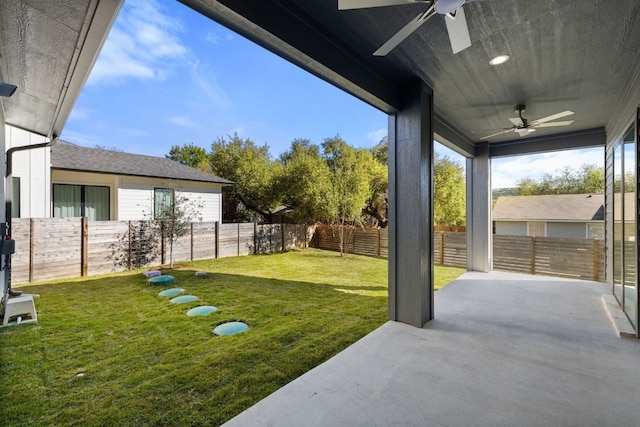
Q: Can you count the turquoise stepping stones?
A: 5